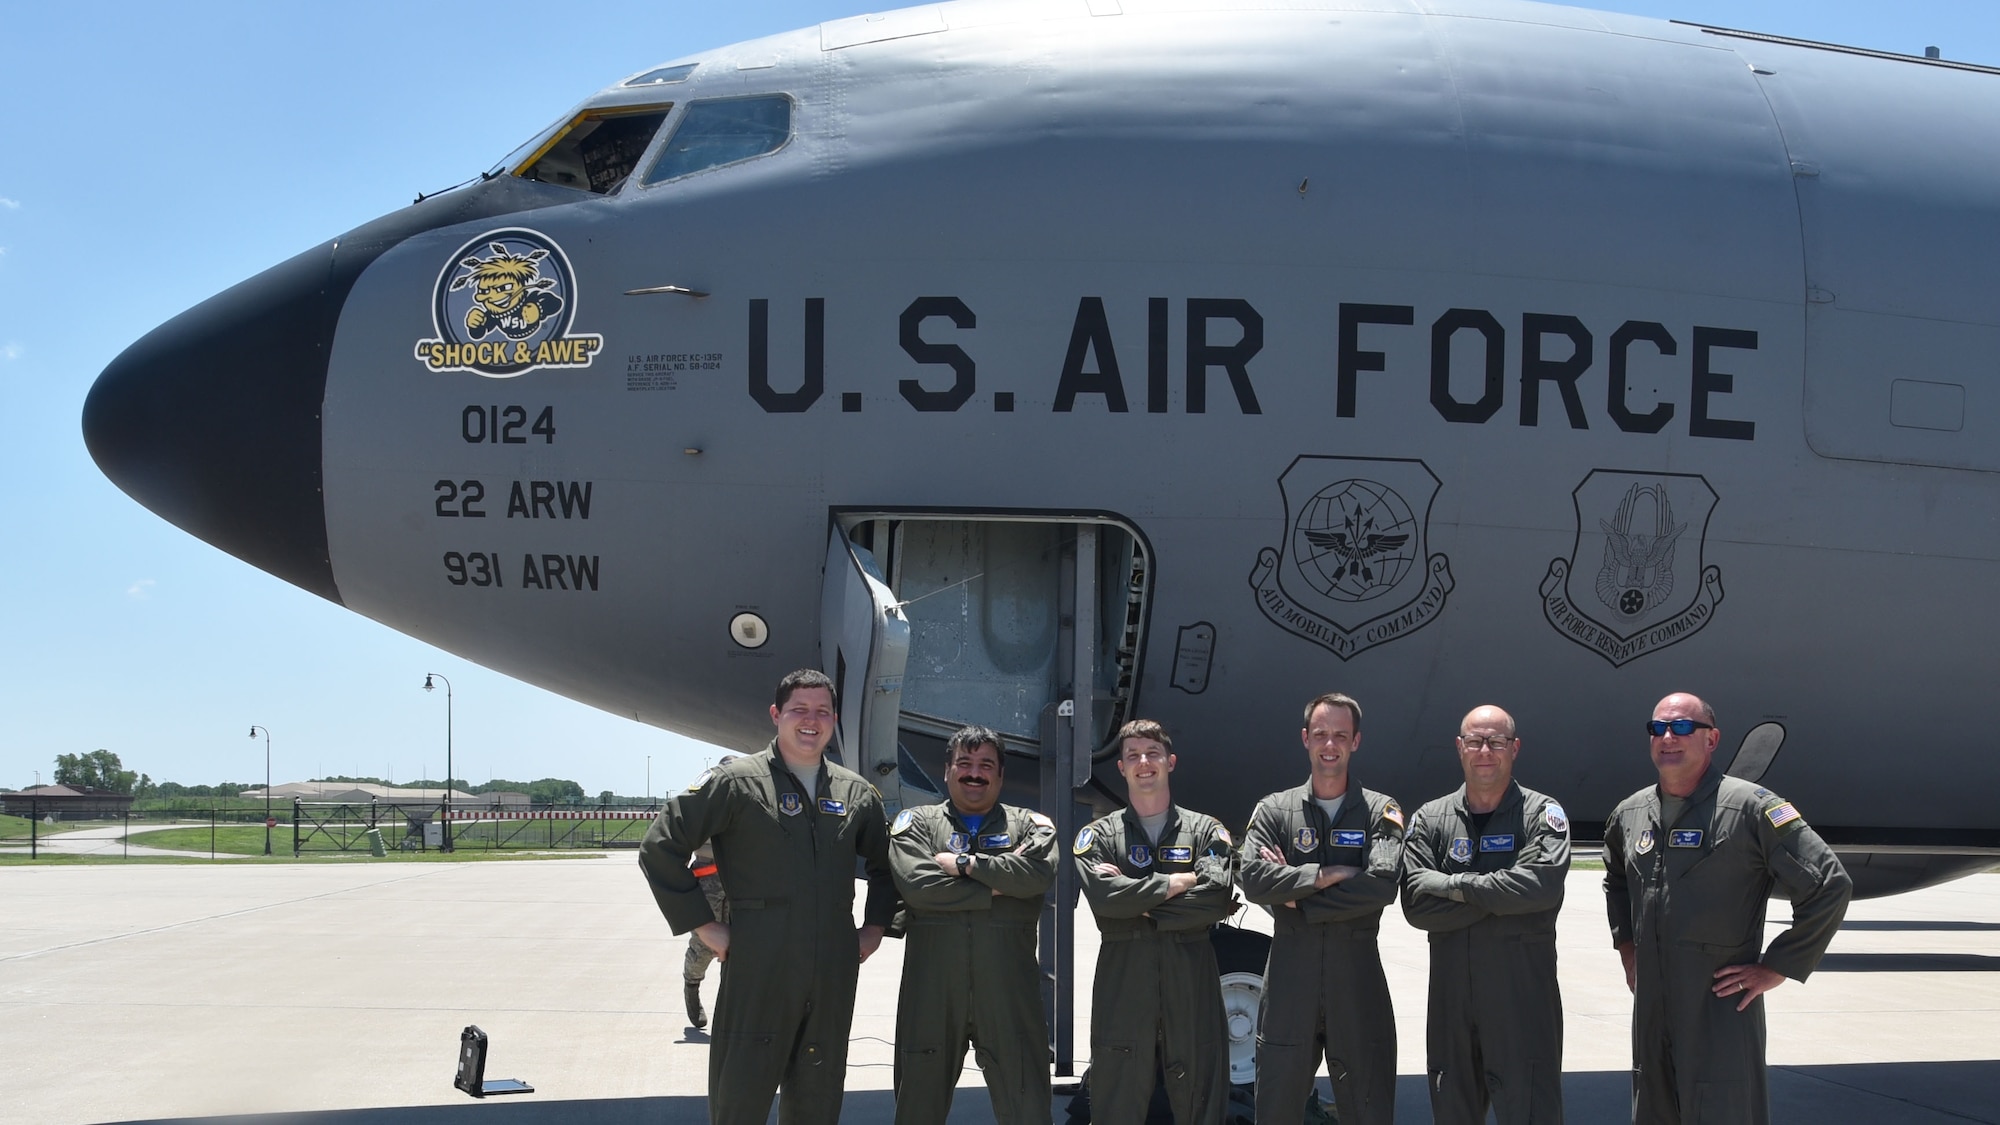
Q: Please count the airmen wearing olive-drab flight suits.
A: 6